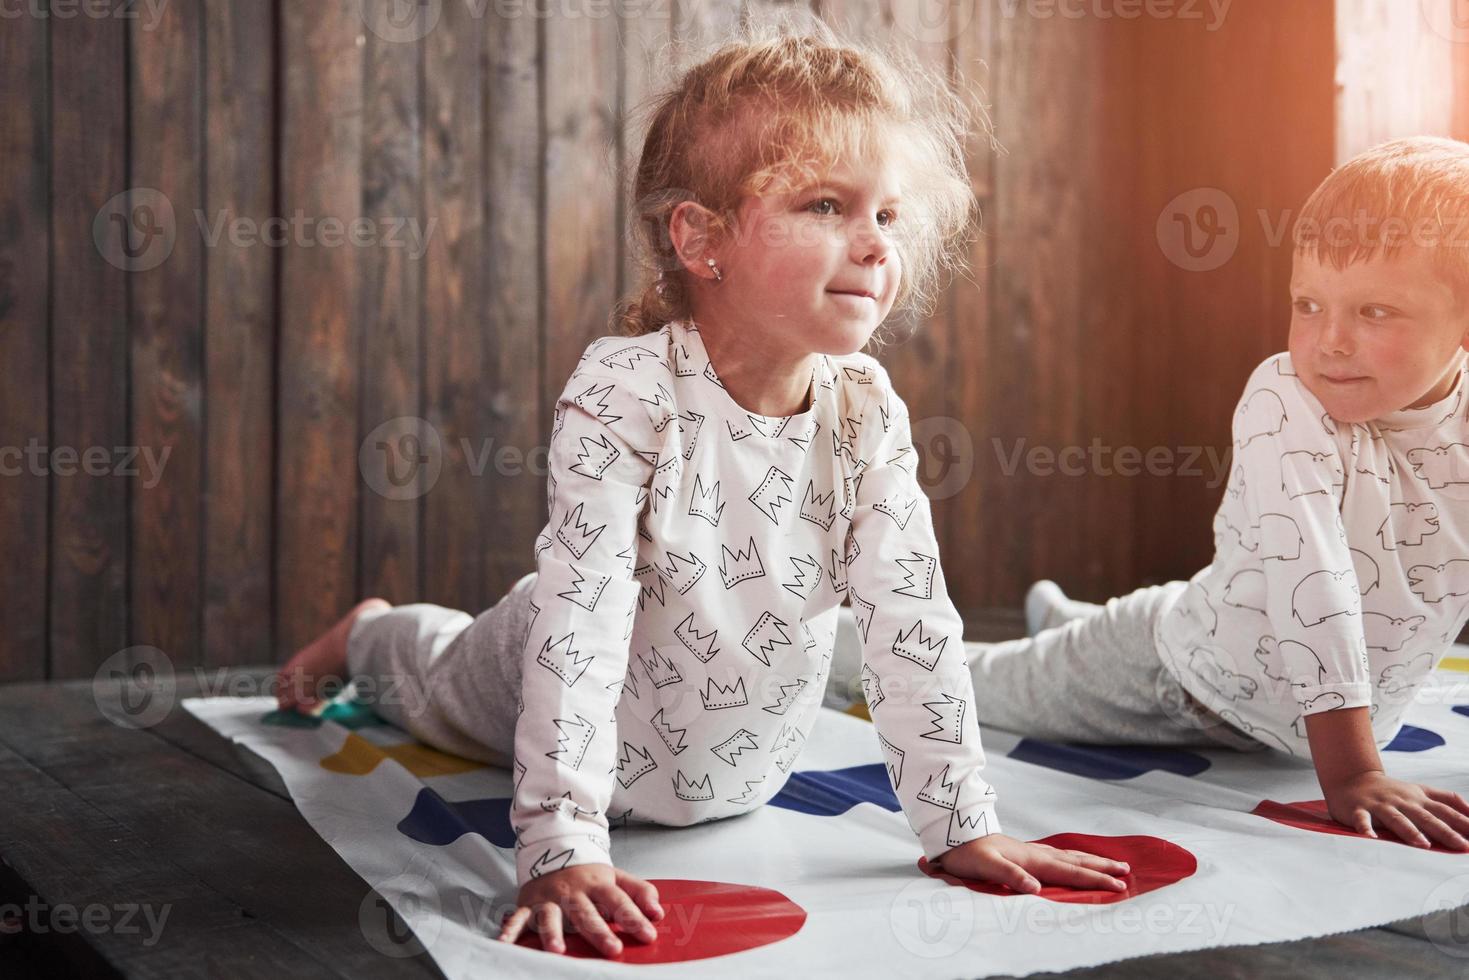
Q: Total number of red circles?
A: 3